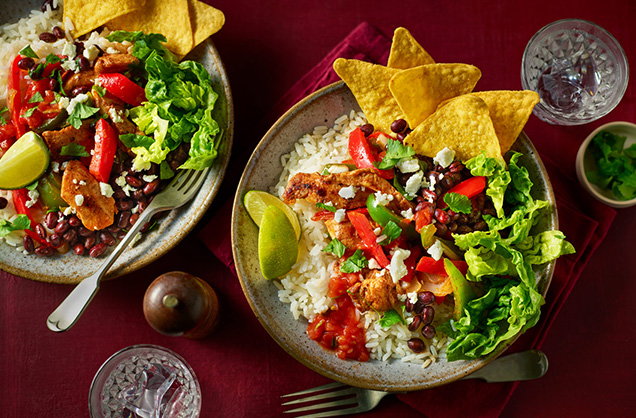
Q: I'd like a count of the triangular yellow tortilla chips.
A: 8